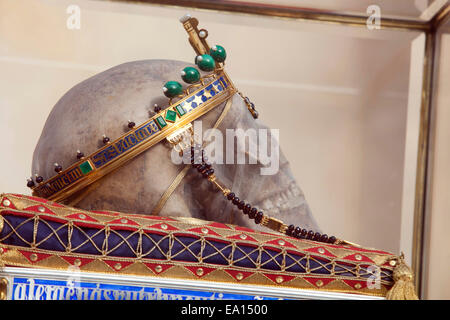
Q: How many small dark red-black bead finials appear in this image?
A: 7